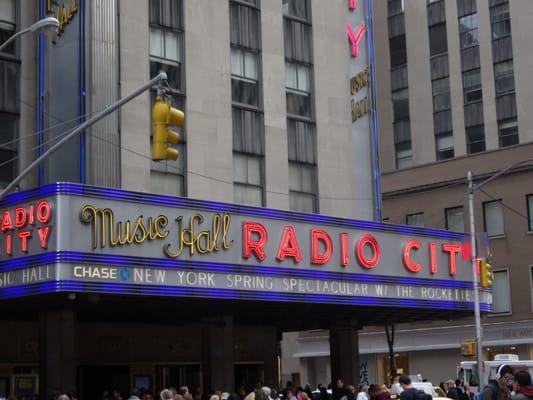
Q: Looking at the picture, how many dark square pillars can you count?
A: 3